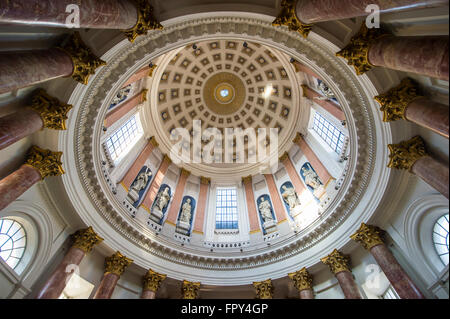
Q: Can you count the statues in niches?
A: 8